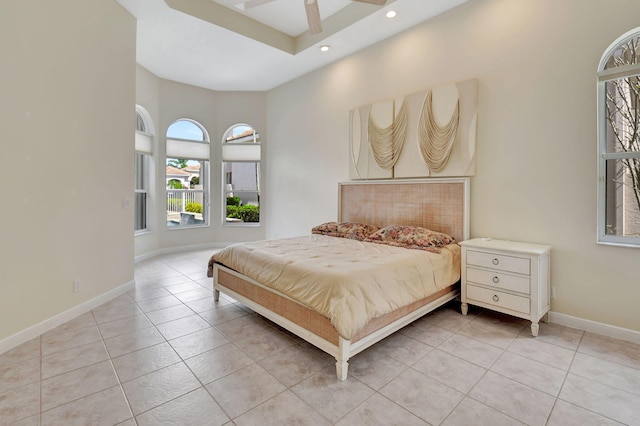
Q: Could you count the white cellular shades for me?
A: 3